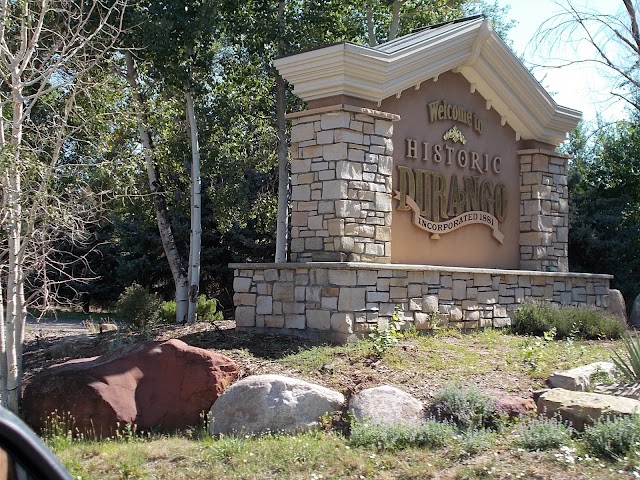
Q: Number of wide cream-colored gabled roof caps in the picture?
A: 1